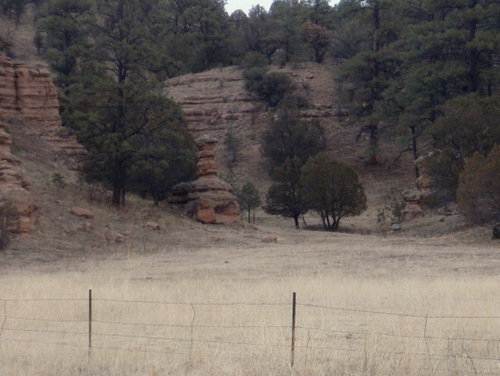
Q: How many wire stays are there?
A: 3